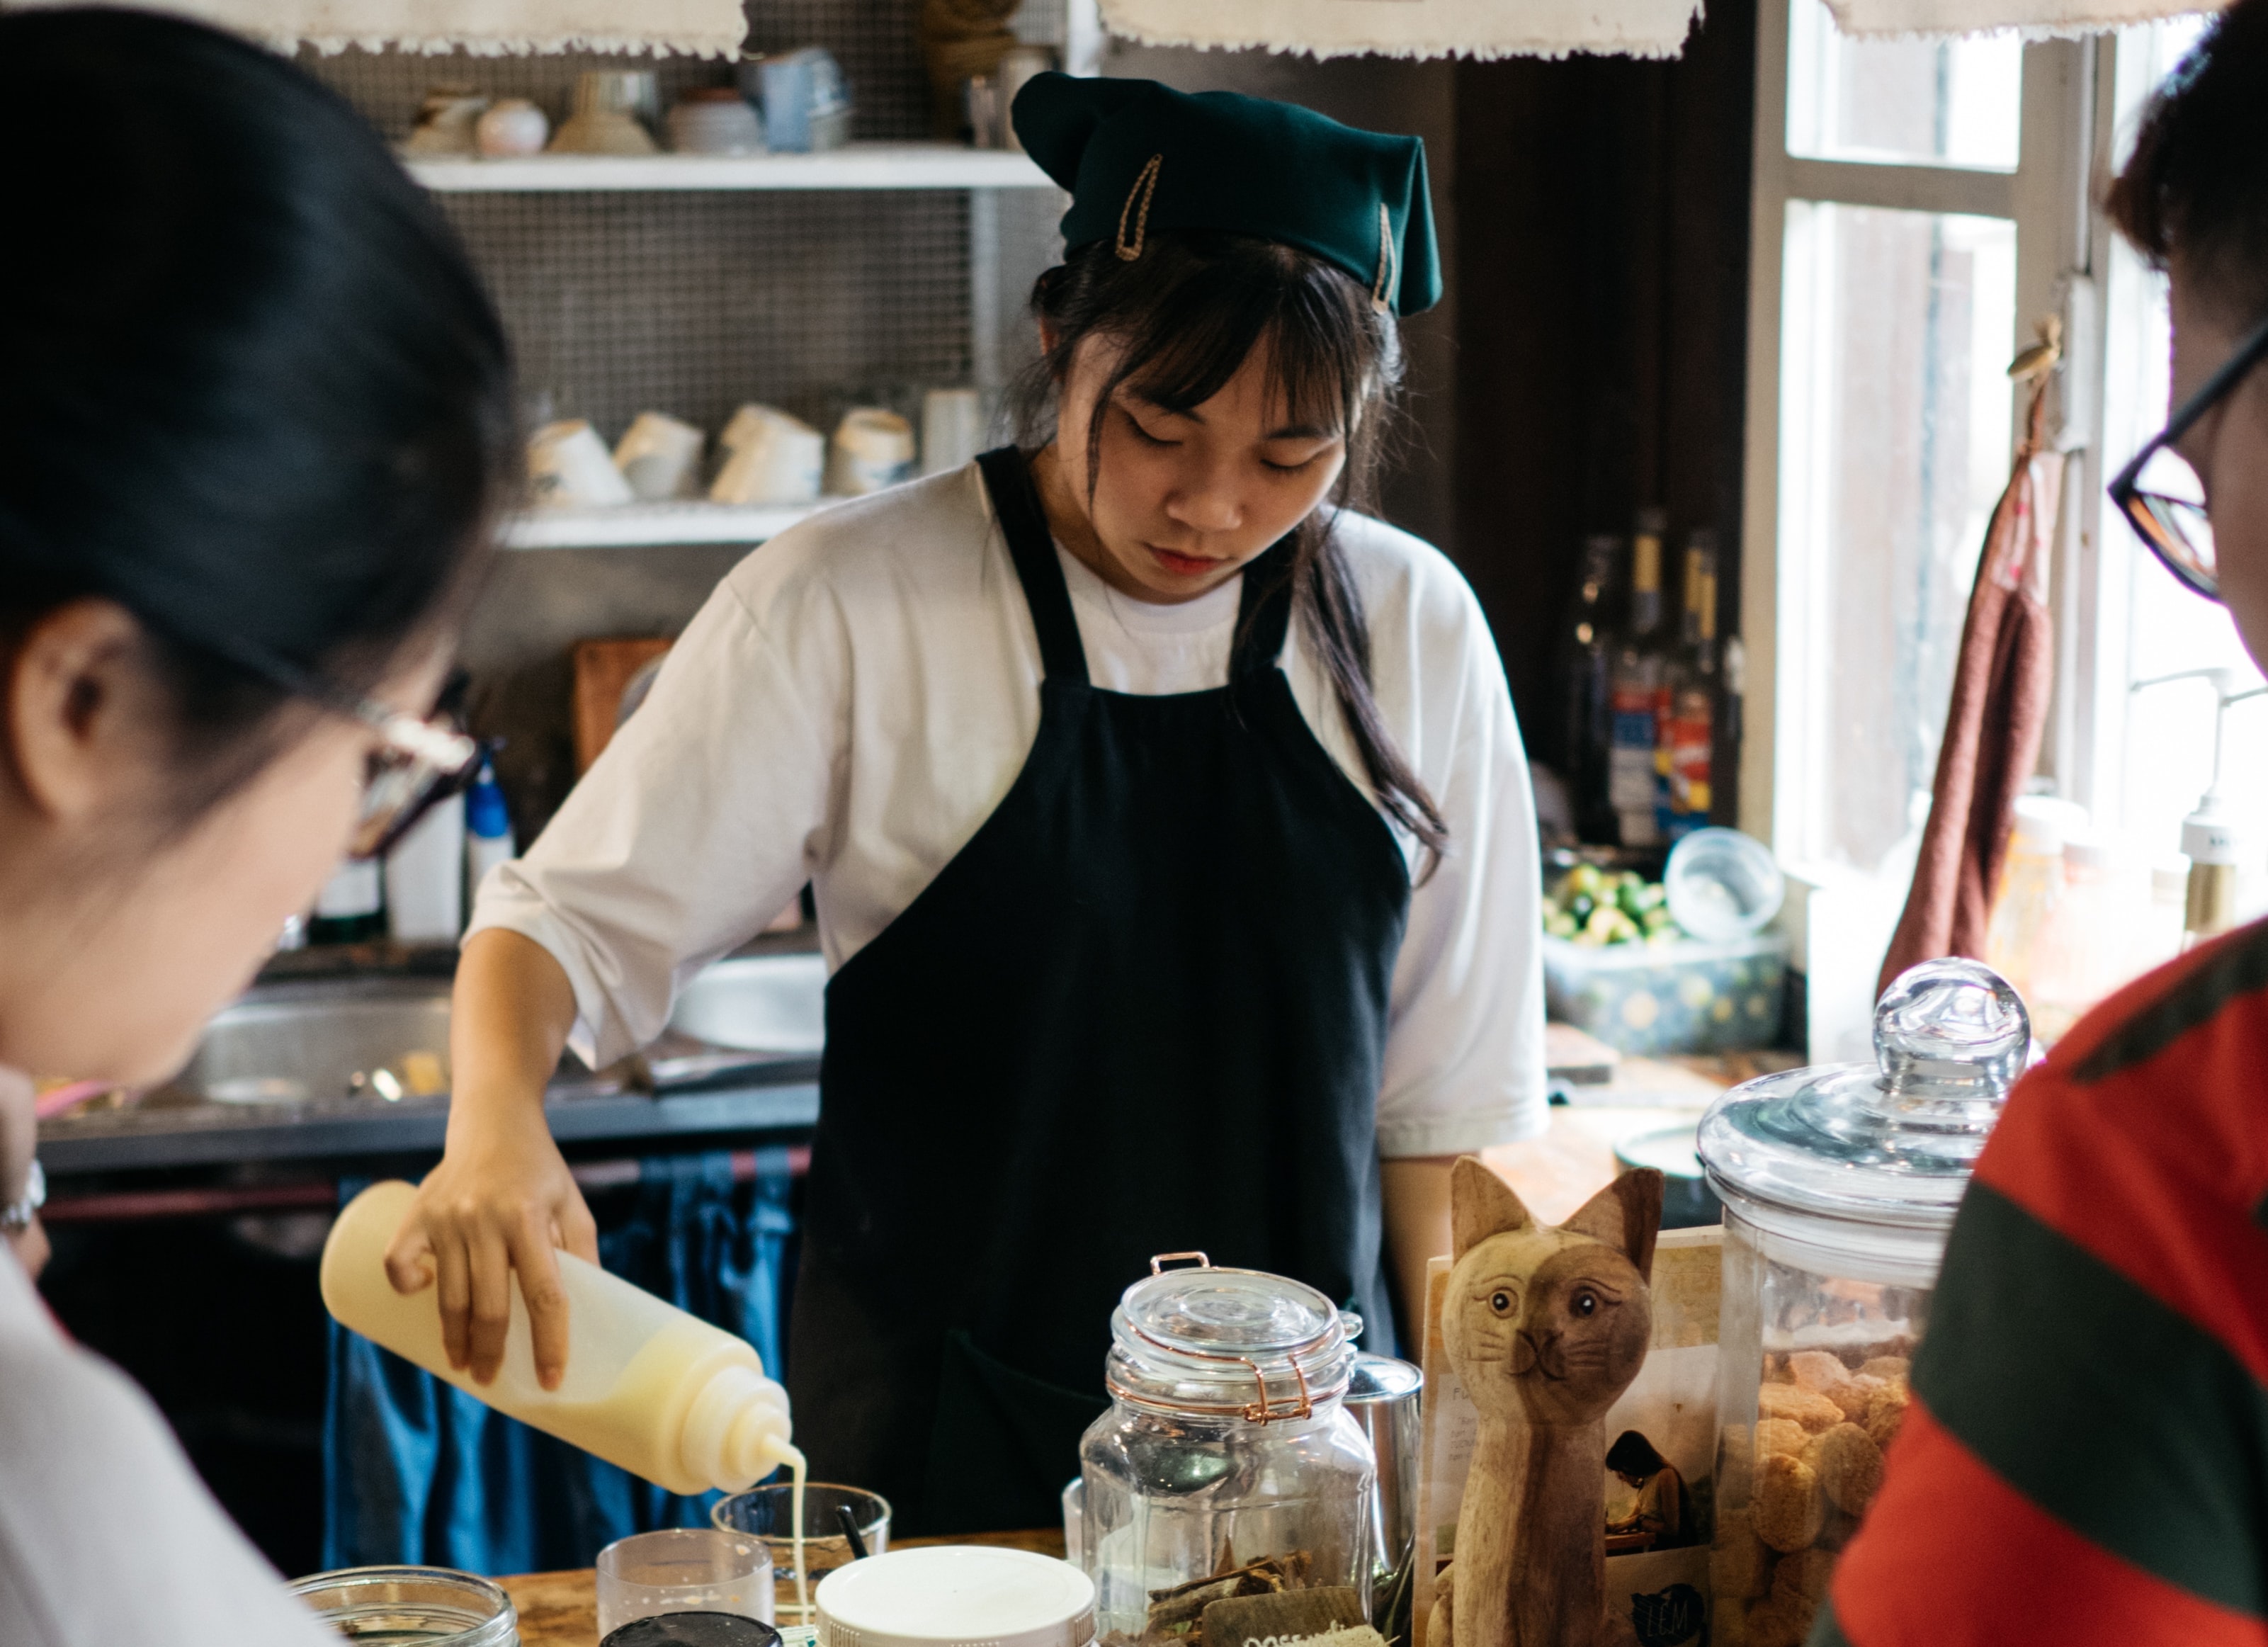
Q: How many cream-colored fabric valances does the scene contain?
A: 3